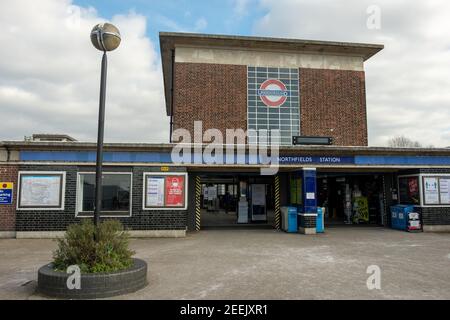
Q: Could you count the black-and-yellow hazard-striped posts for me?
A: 2